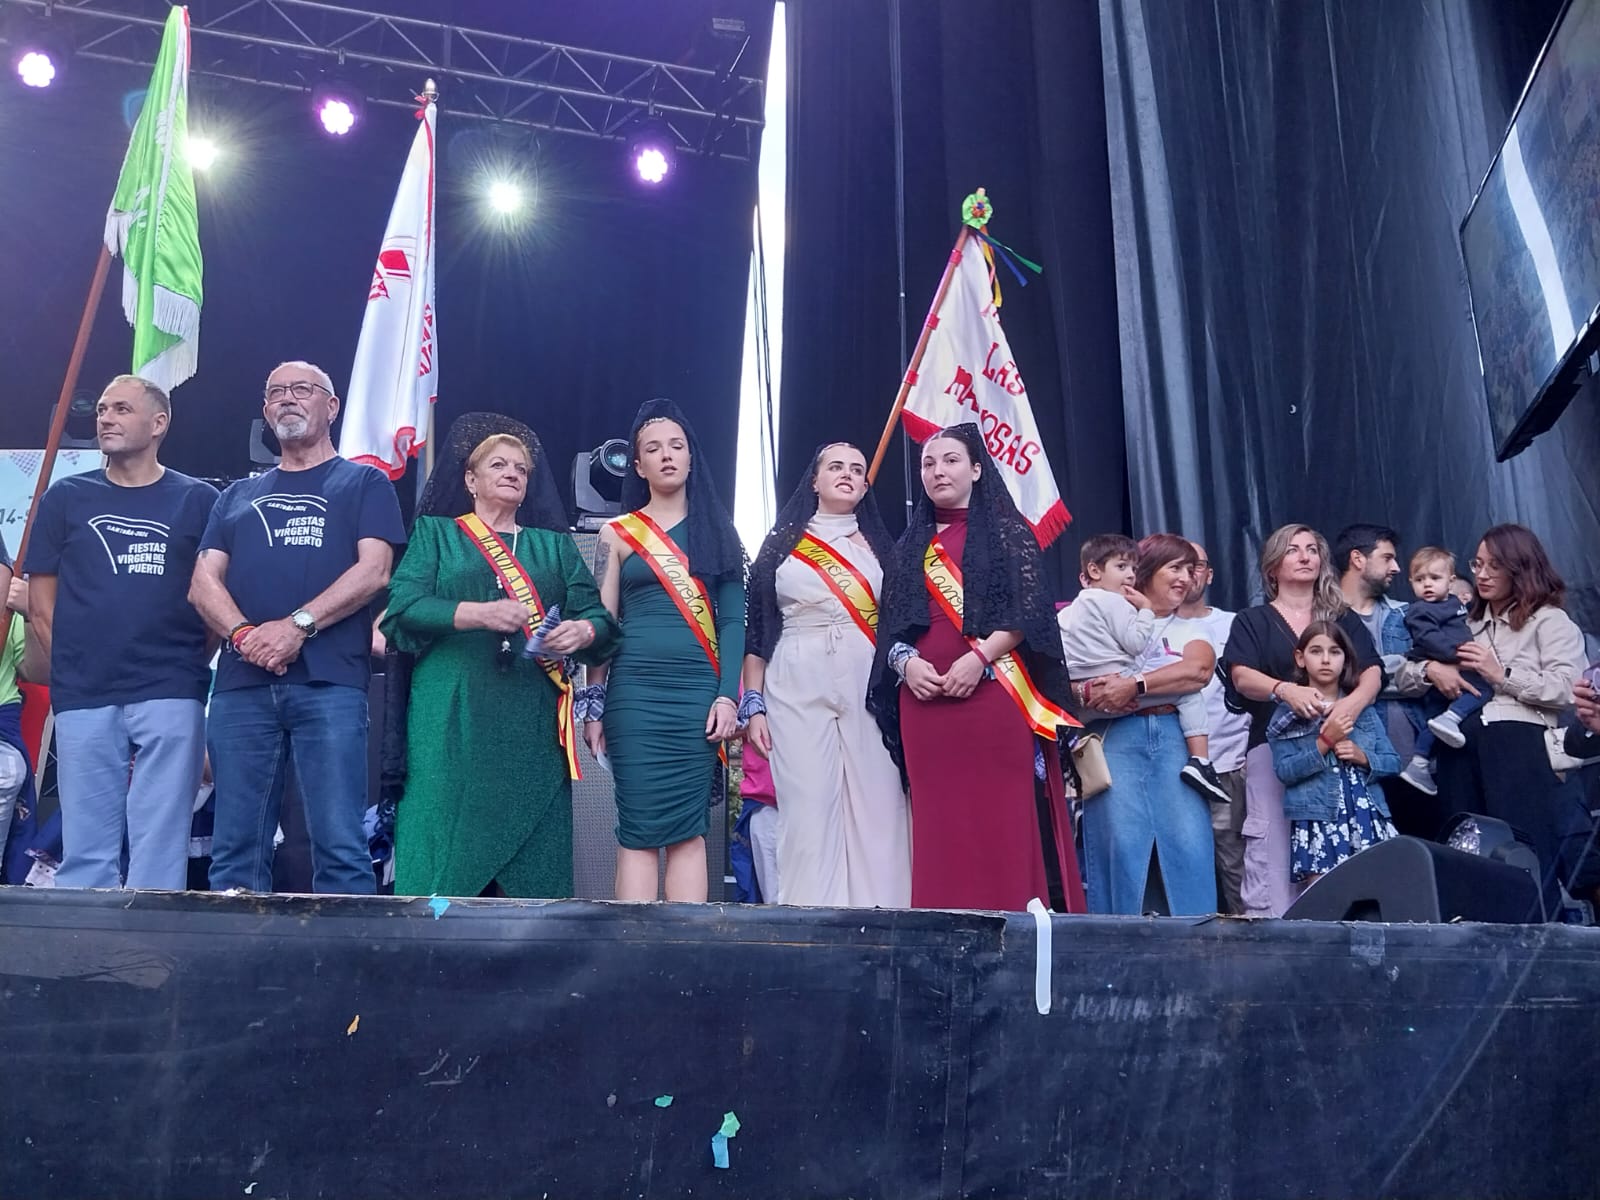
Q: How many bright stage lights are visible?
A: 5